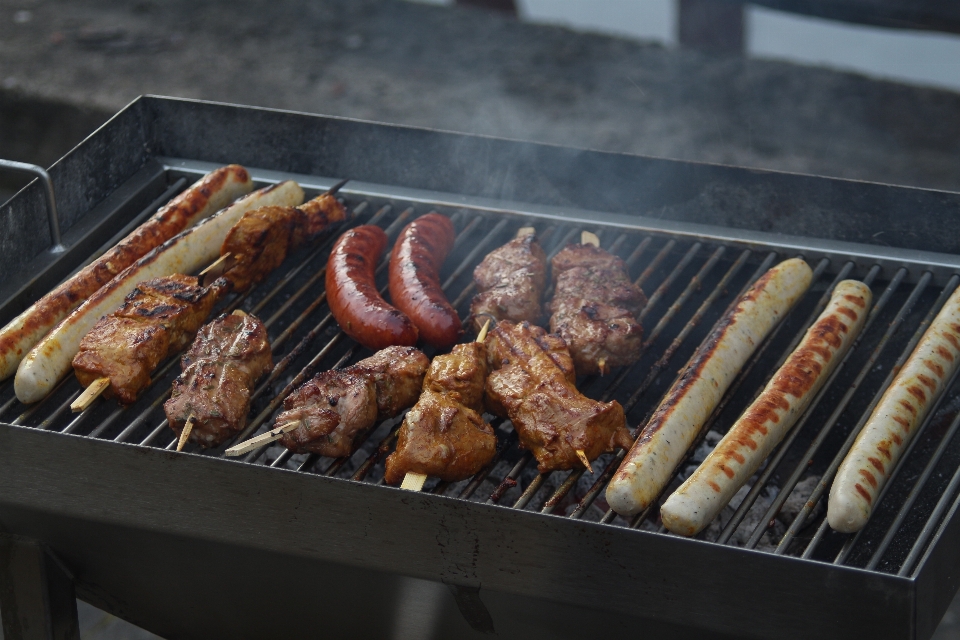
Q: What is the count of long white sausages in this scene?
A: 5